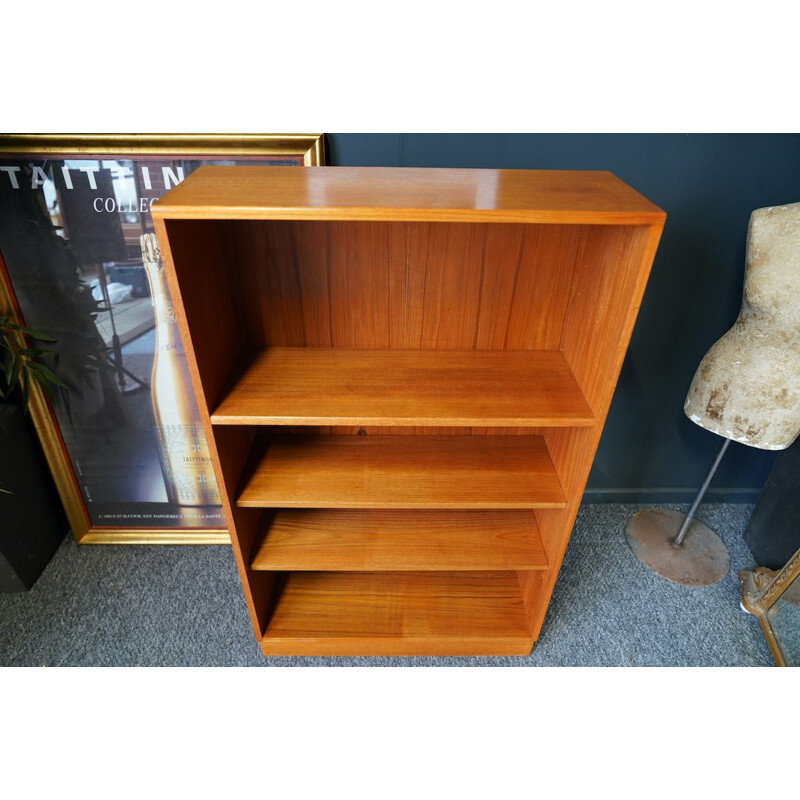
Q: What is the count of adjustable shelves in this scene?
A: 3